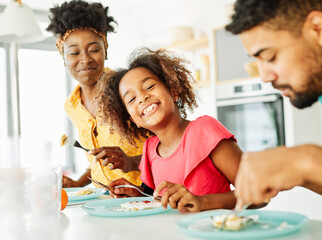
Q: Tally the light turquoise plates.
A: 3